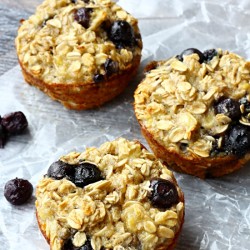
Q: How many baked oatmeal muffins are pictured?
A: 3